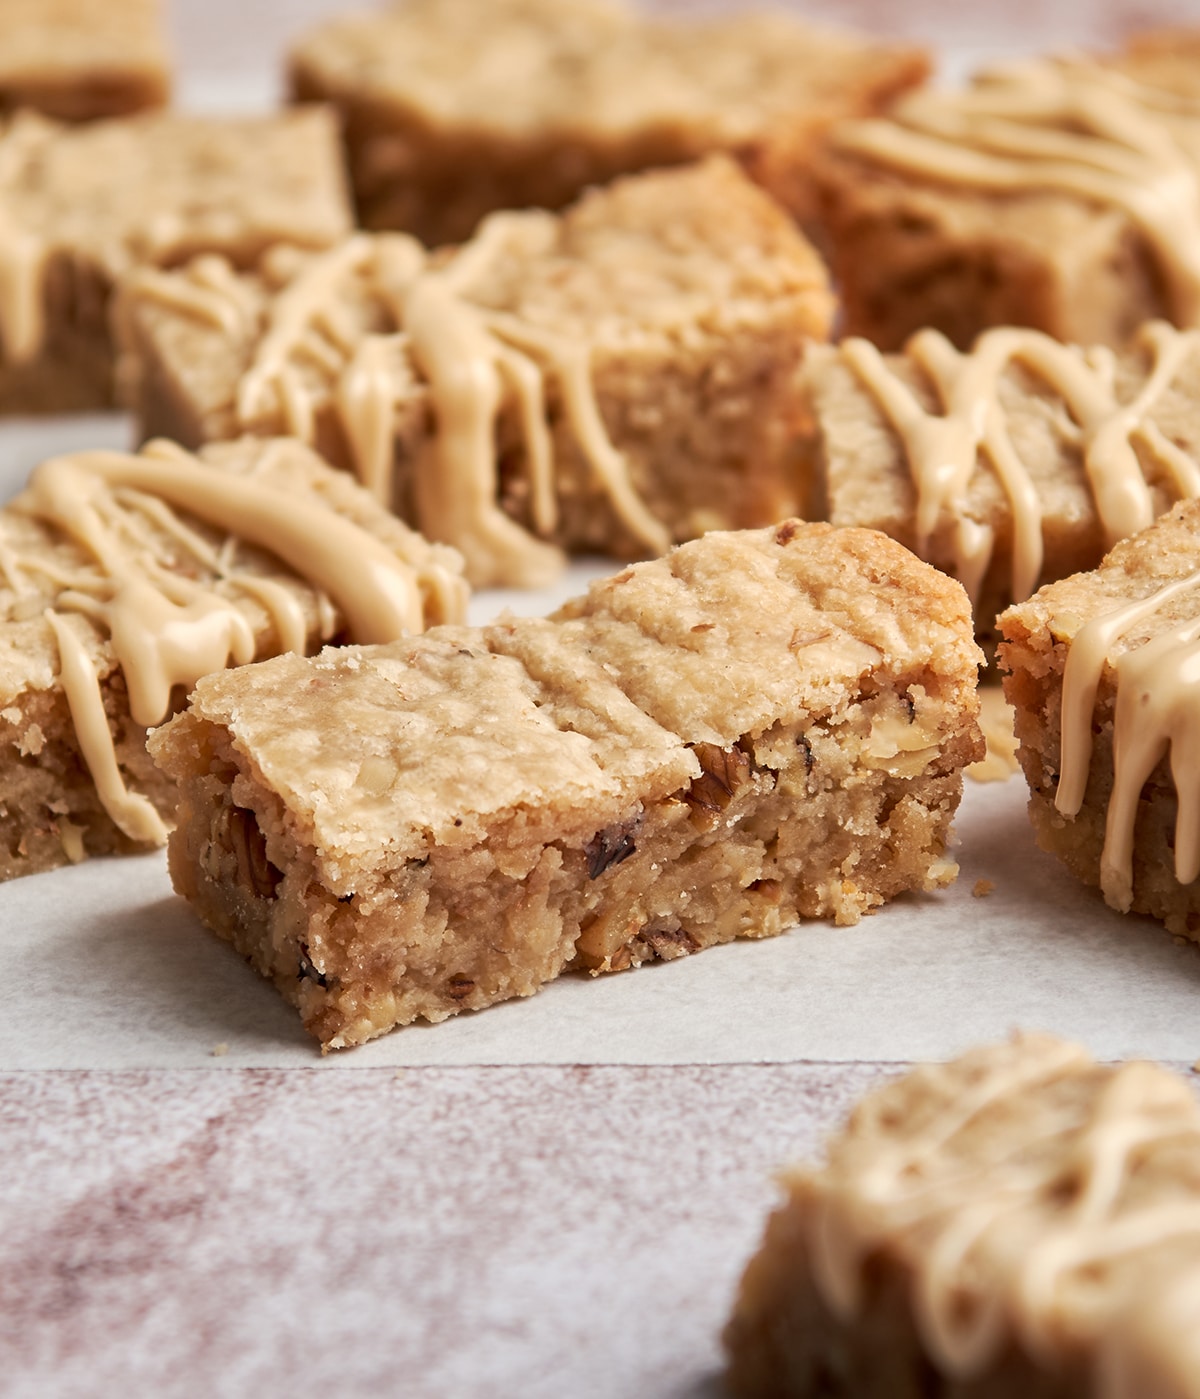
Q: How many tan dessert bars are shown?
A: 11